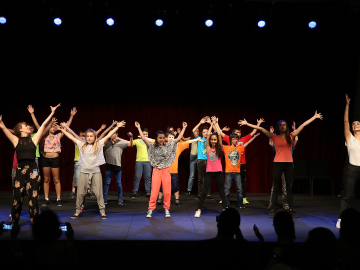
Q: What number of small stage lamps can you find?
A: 7